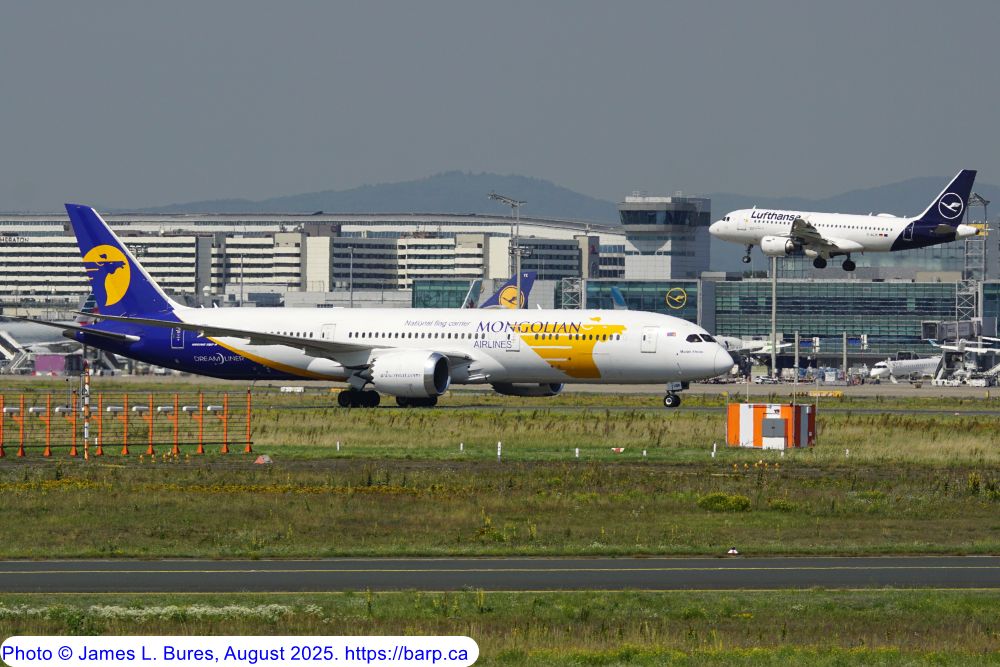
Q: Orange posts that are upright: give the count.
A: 11